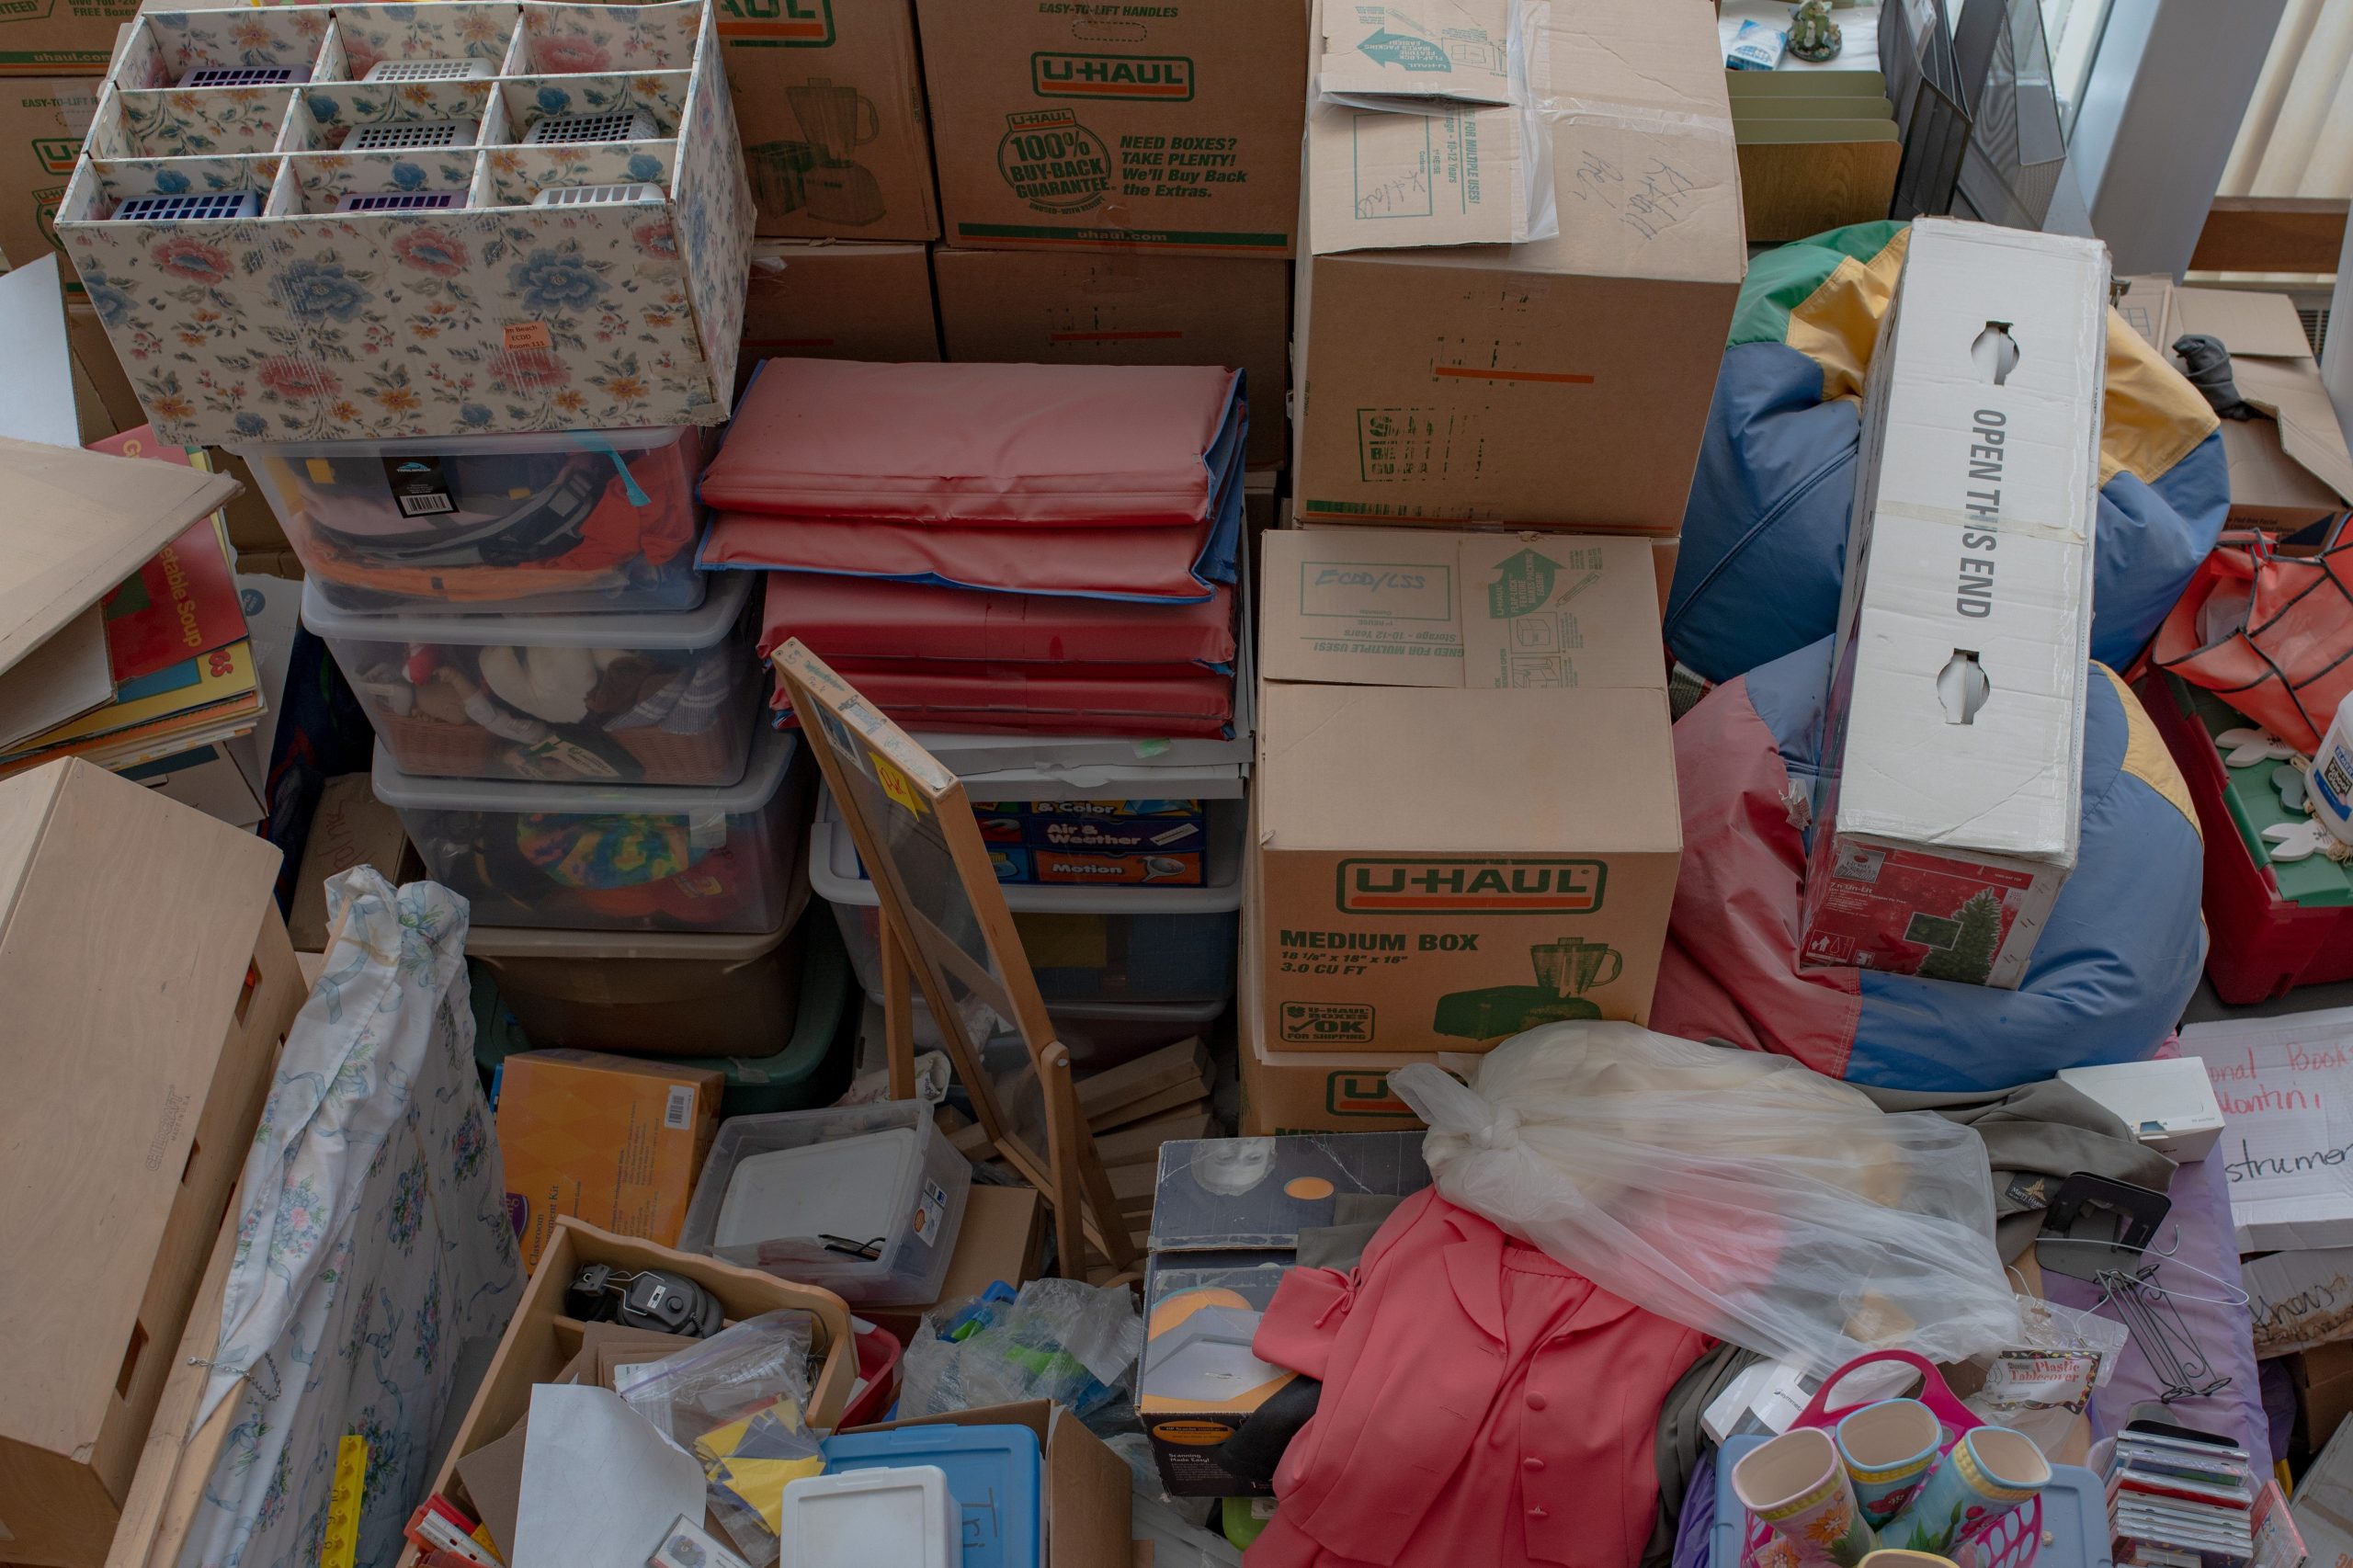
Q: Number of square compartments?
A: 9